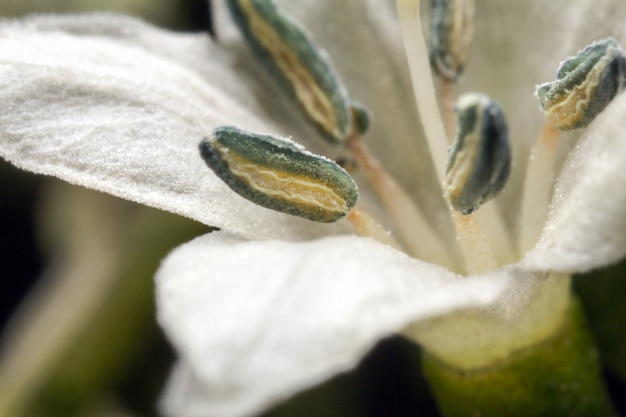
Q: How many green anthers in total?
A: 5